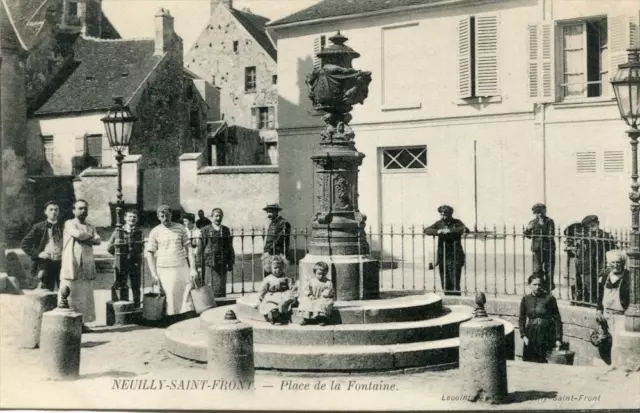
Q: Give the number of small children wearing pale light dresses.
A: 2